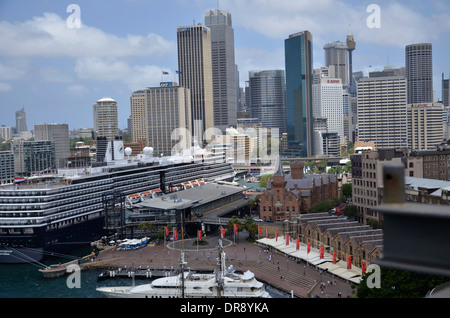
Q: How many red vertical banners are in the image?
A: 15